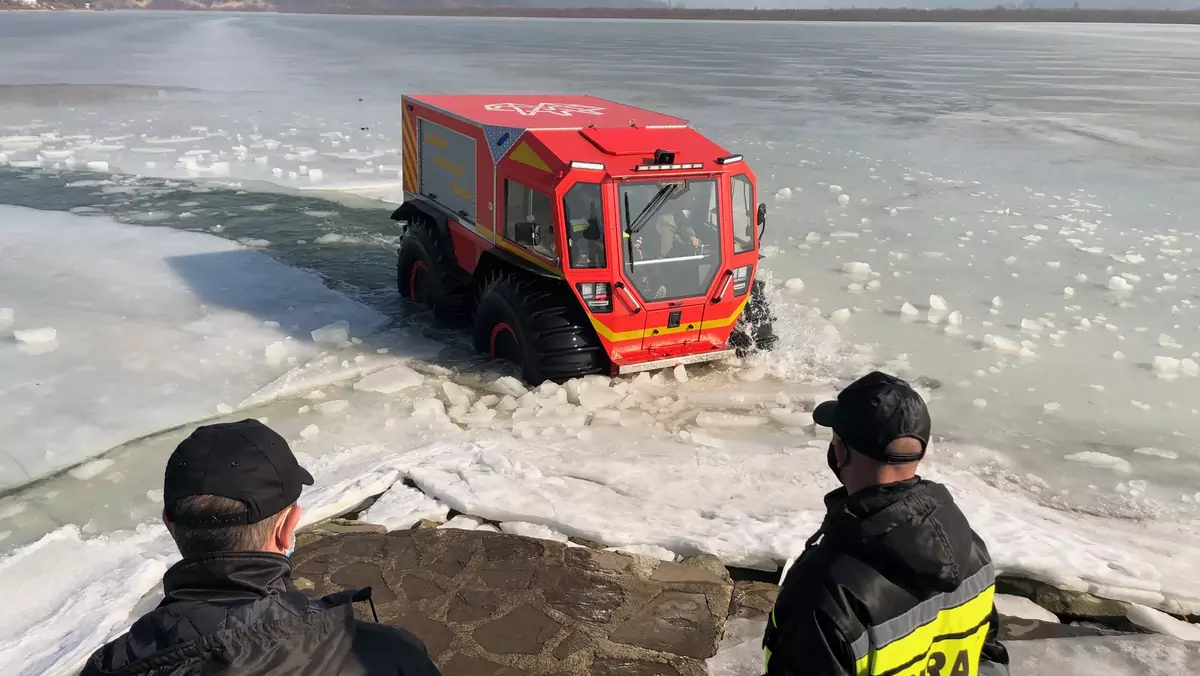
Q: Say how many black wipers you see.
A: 1